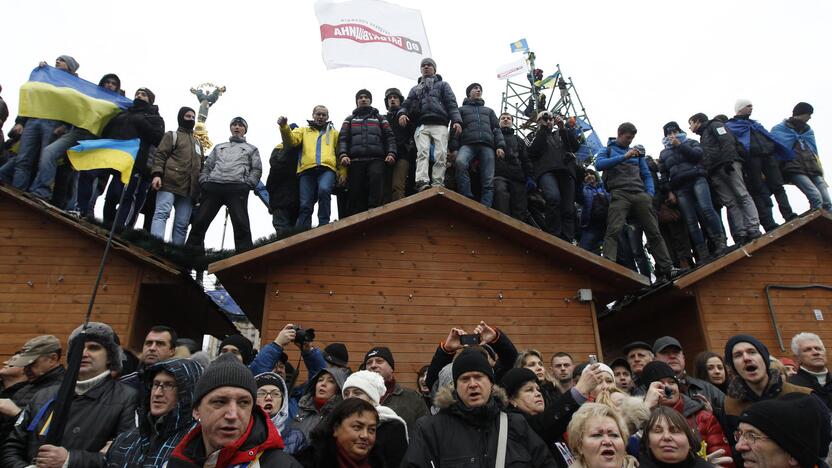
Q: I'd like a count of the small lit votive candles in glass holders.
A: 0